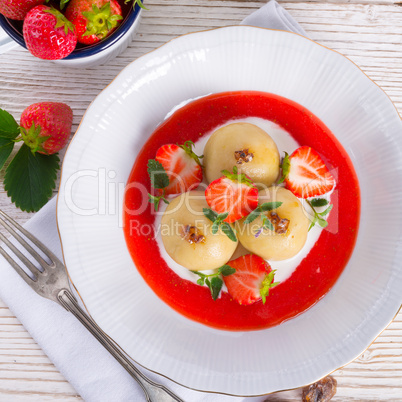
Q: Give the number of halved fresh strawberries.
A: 4